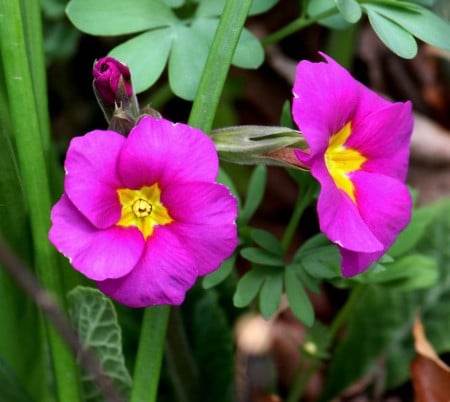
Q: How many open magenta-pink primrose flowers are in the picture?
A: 2